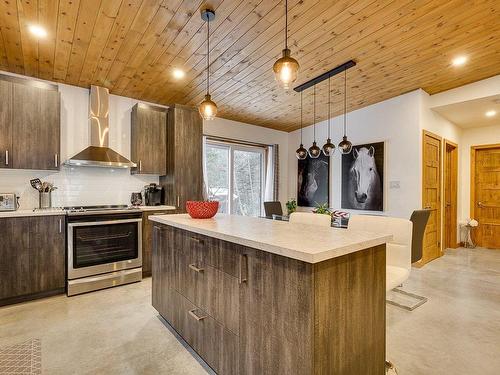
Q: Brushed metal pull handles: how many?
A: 11